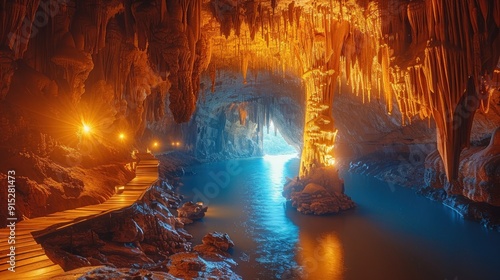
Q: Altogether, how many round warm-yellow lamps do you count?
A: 5